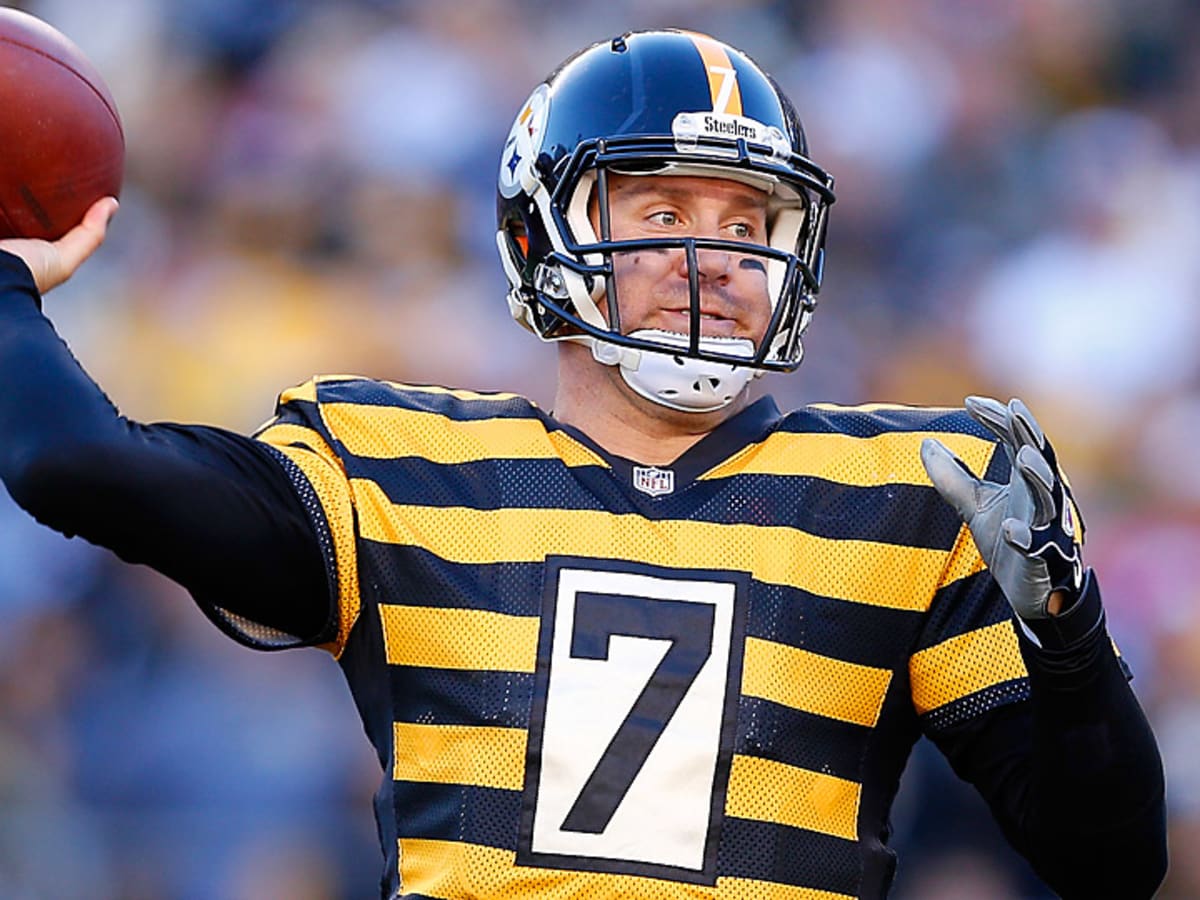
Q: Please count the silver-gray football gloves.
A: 1